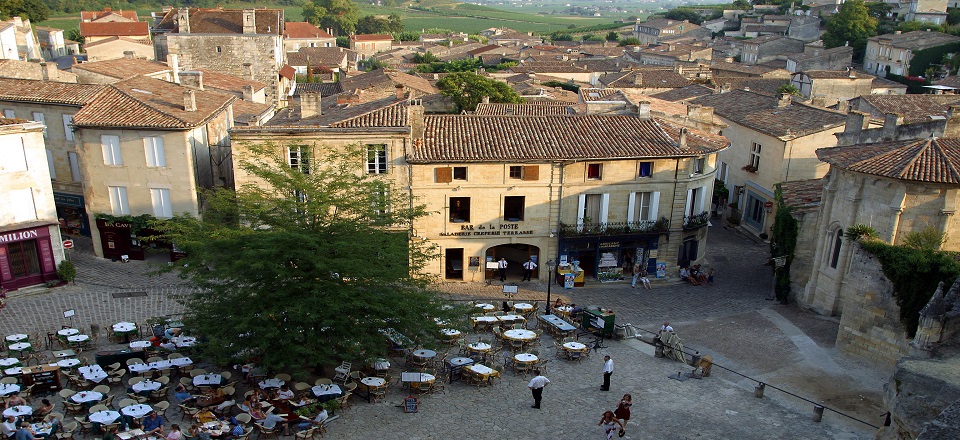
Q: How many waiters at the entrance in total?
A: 2